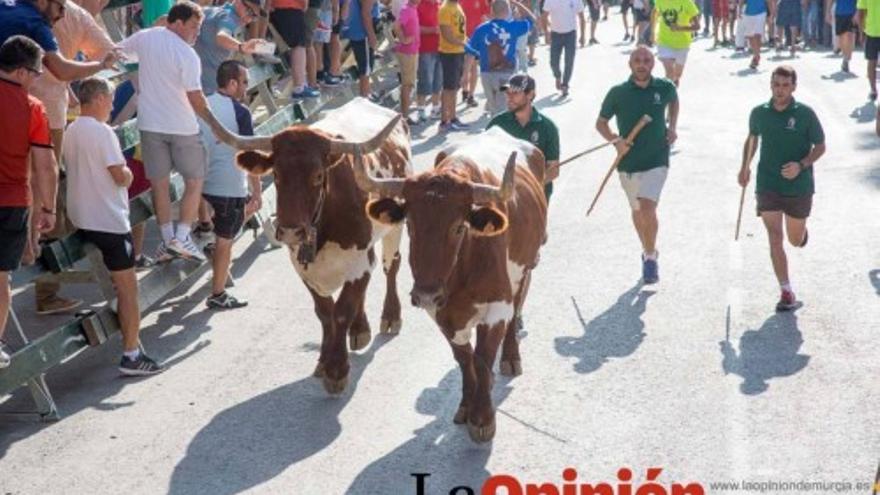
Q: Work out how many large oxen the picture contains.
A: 2